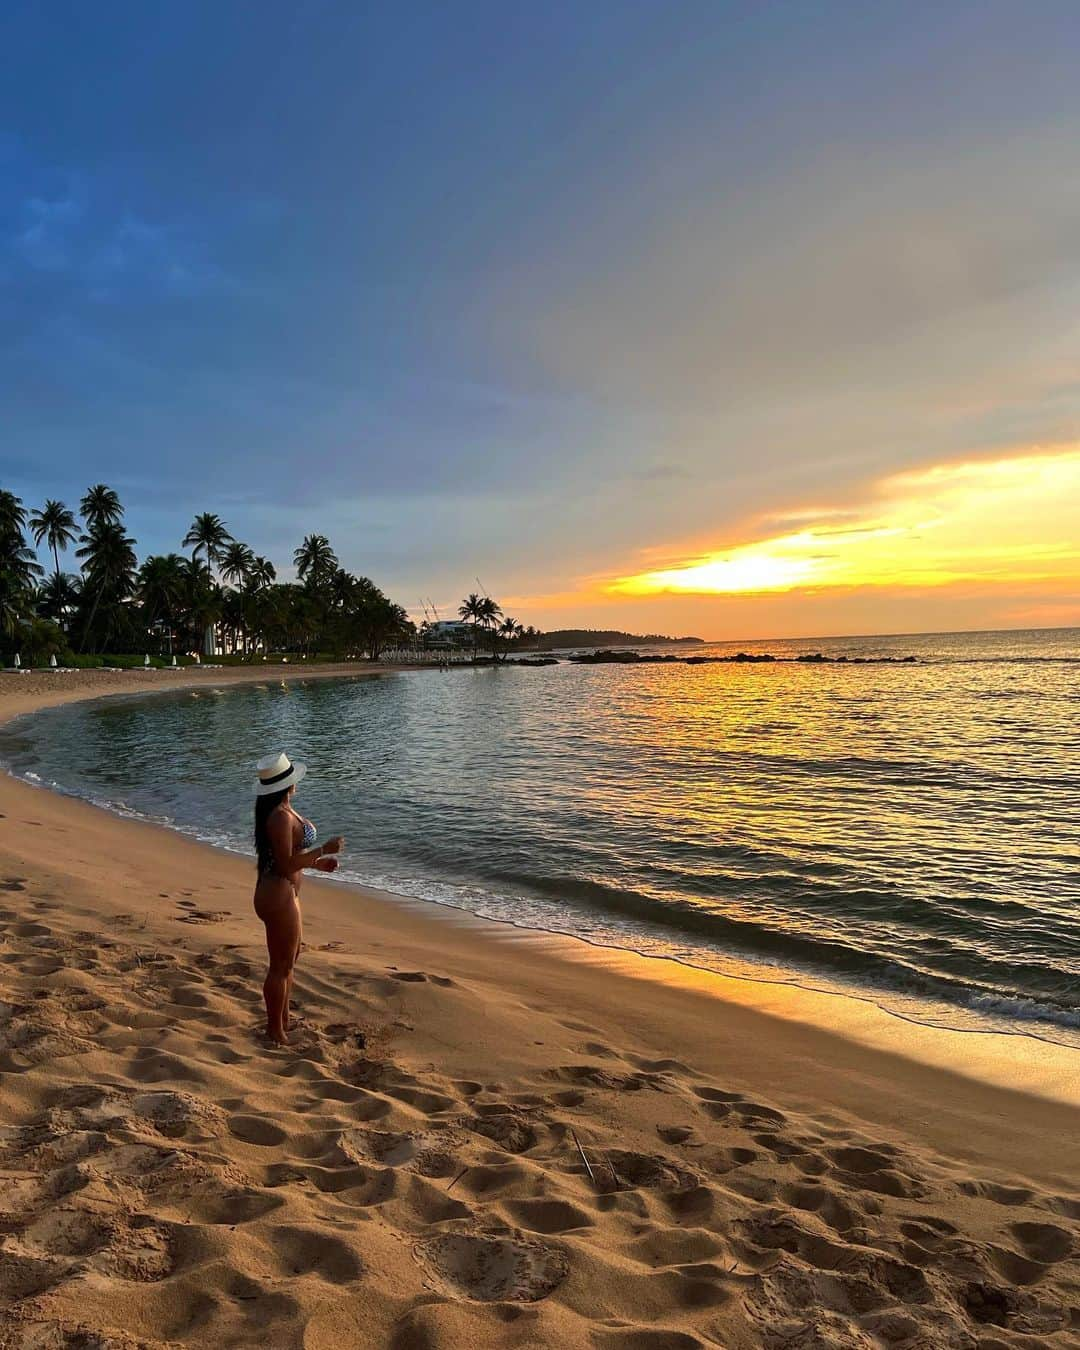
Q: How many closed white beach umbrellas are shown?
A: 5